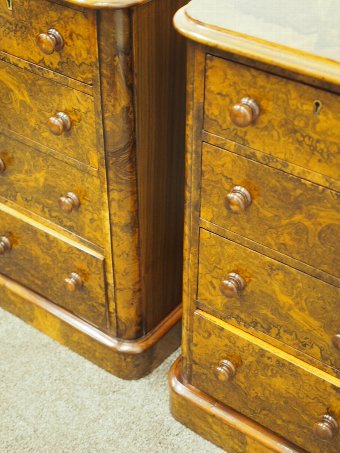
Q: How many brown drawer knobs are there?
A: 12